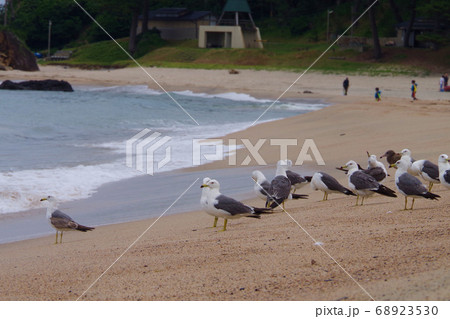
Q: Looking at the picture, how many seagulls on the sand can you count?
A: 14